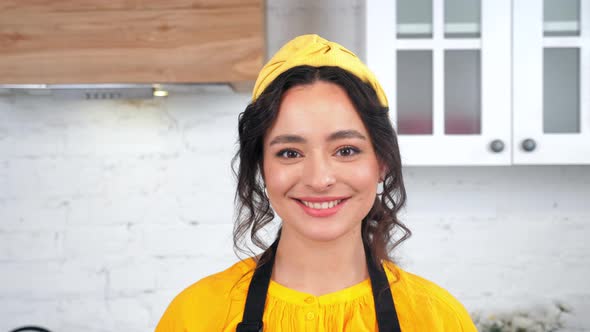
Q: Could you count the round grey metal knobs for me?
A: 2